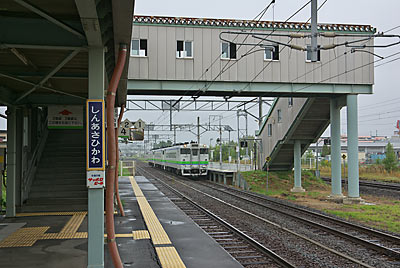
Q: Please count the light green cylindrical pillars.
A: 3